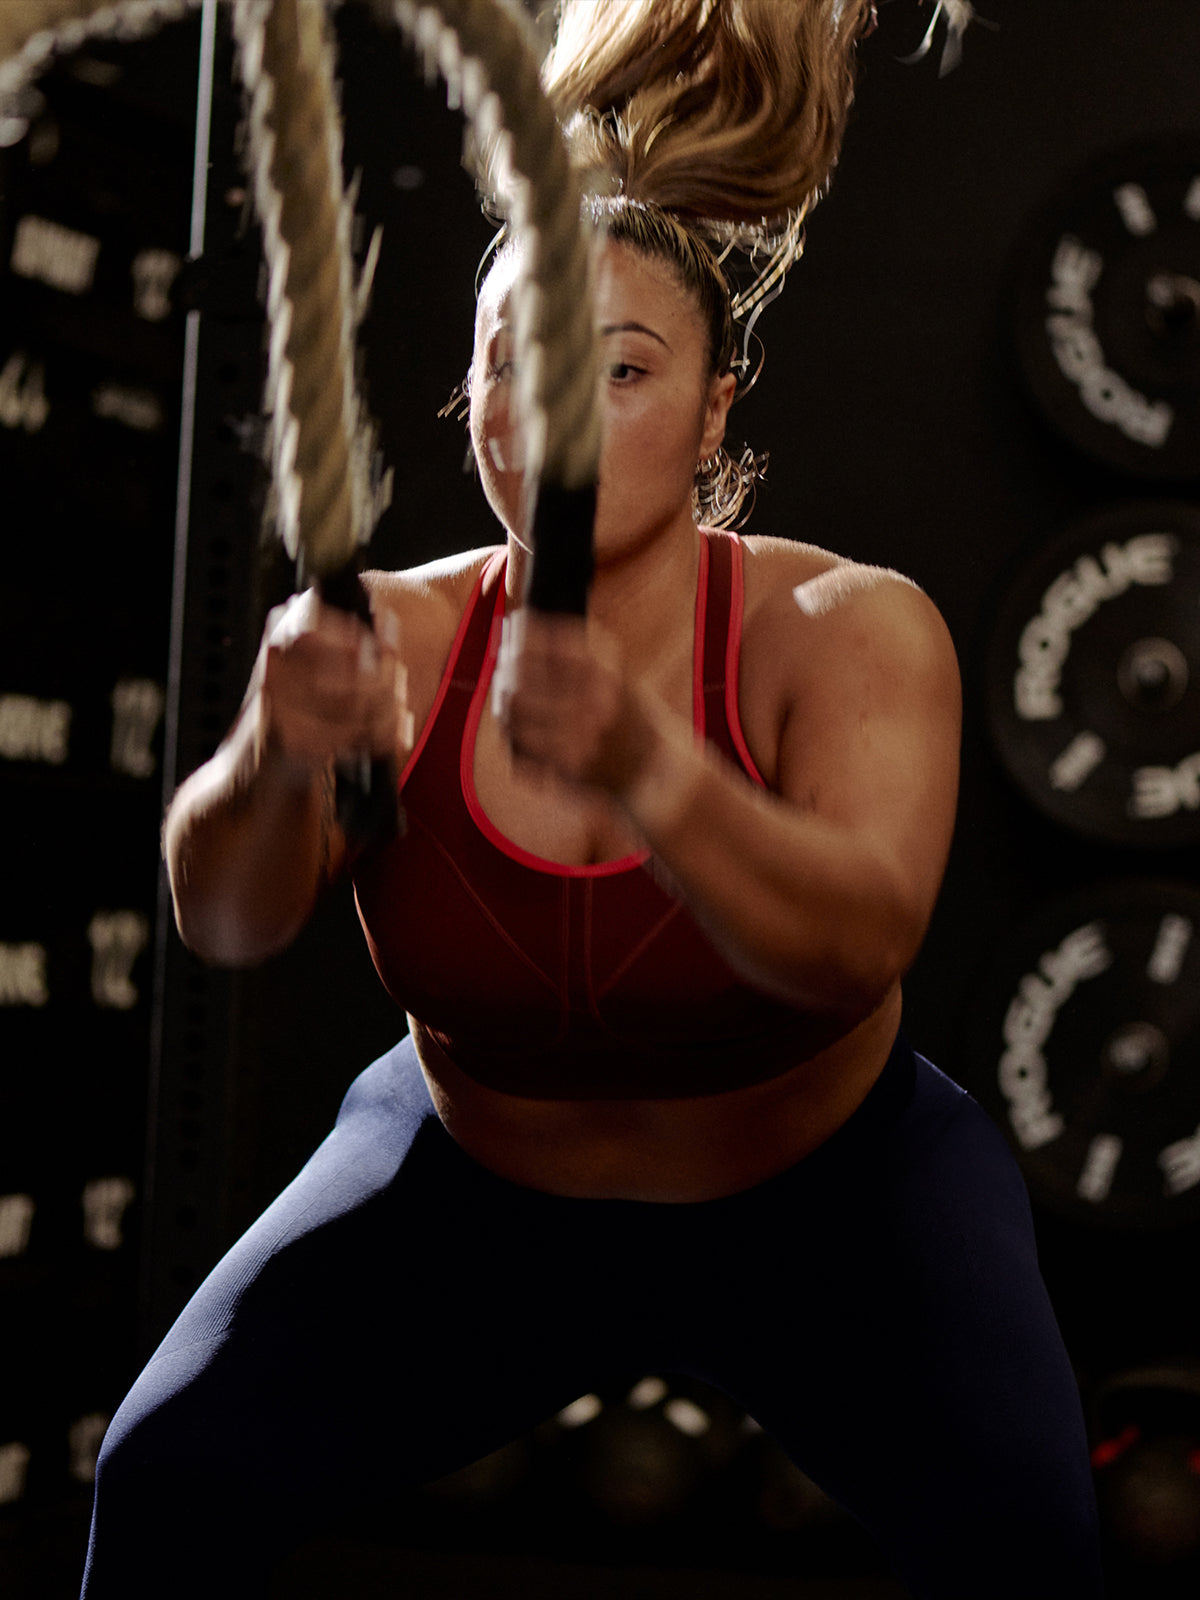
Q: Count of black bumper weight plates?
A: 3